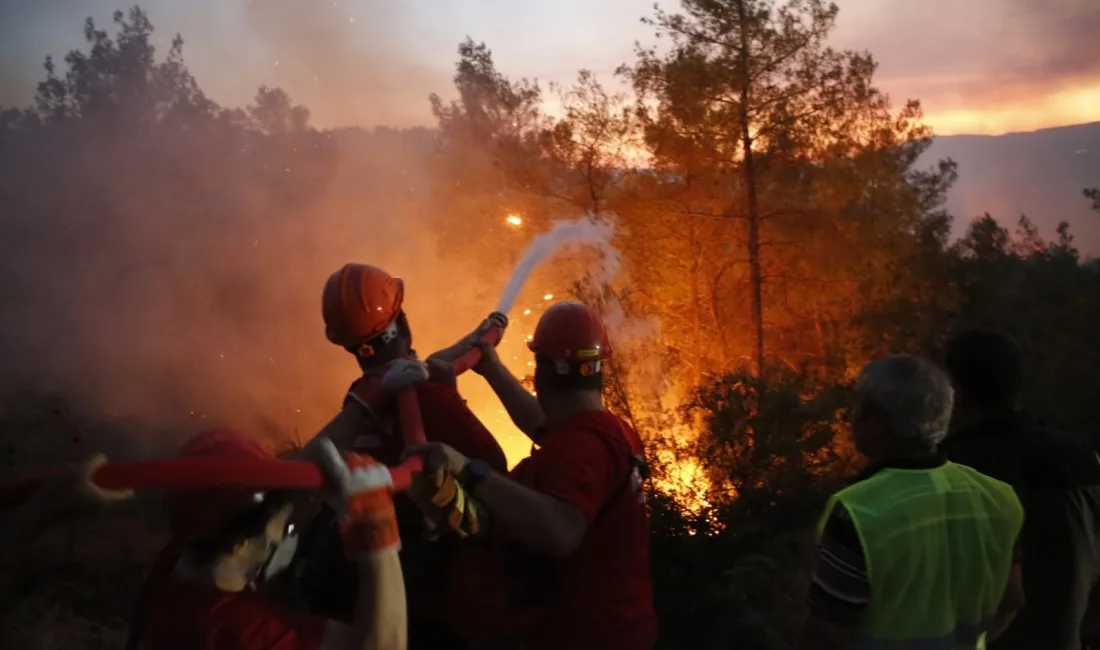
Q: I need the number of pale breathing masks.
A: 1